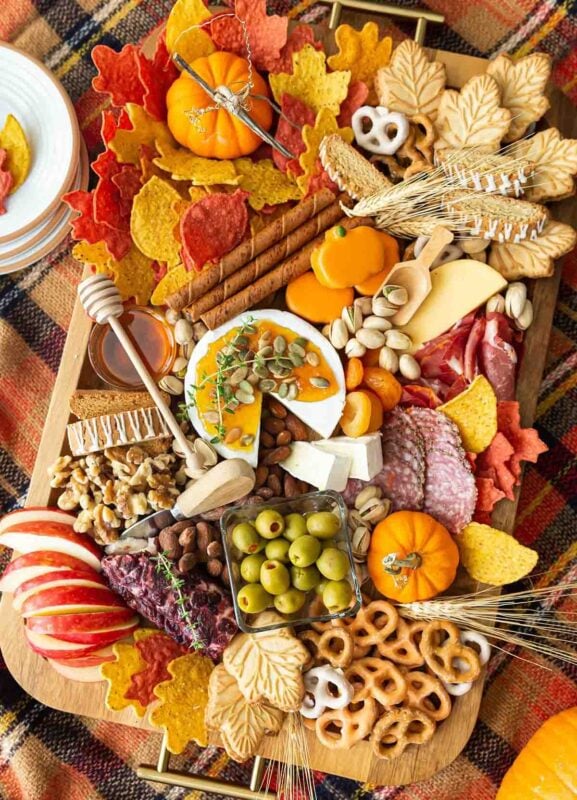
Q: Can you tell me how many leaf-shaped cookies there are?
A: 7